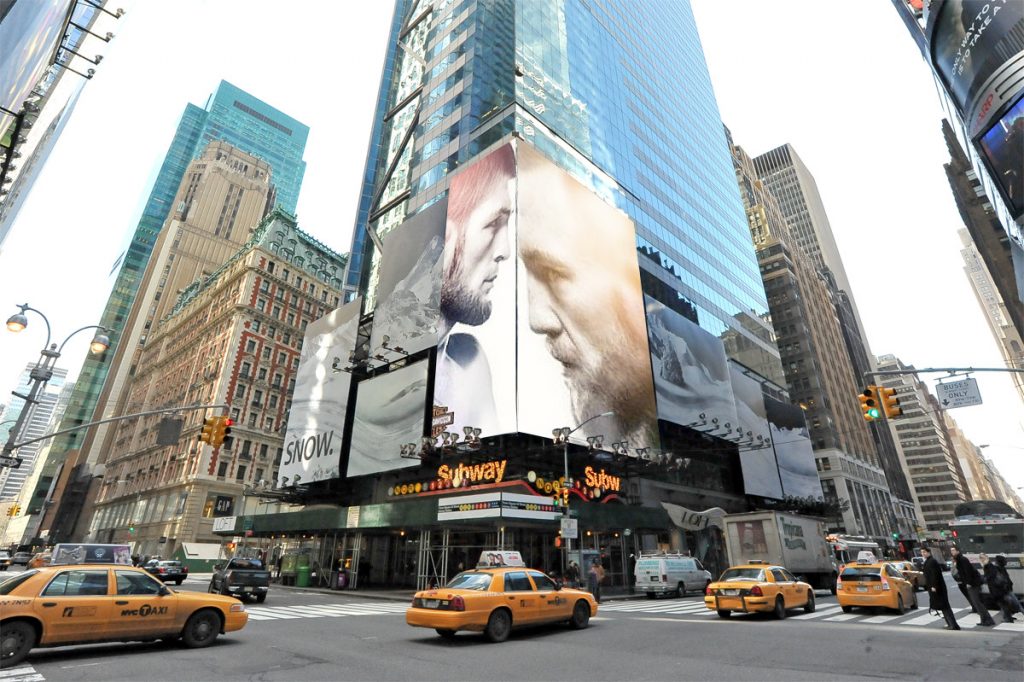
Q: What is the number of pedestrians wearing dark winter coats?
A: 4